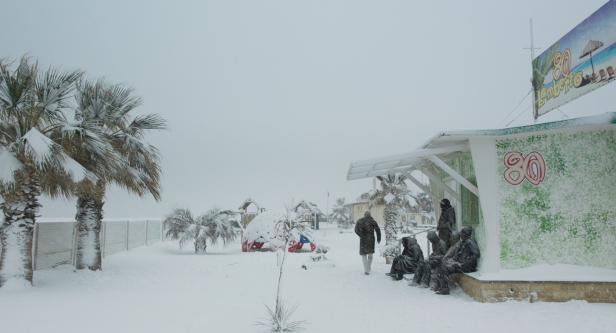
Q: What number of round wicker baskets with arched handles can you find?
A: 0